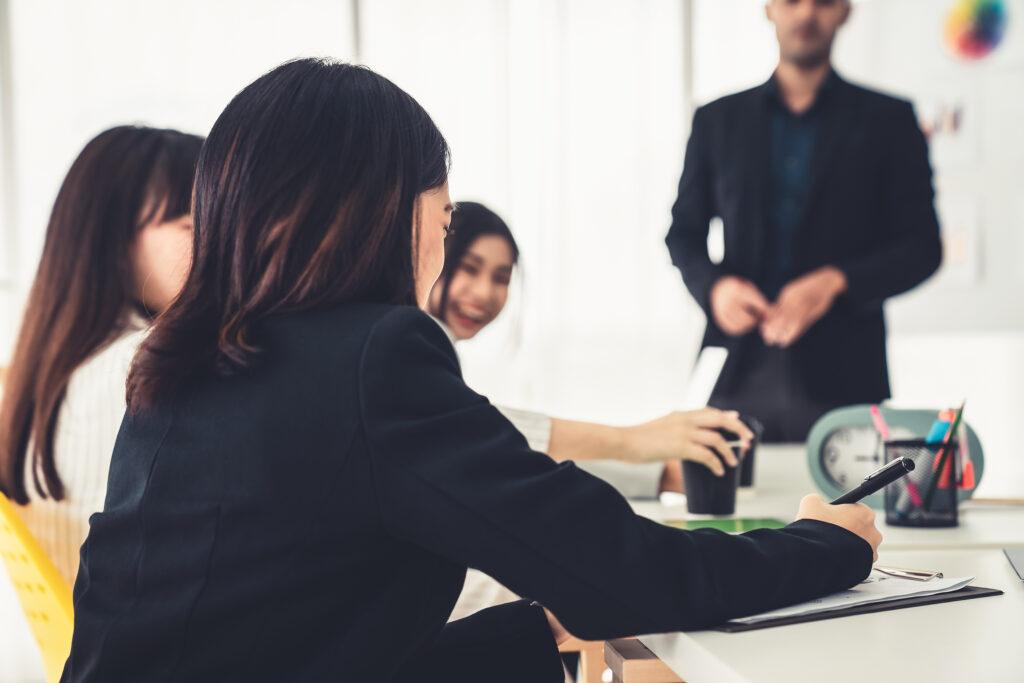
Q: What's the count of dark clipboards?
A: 1